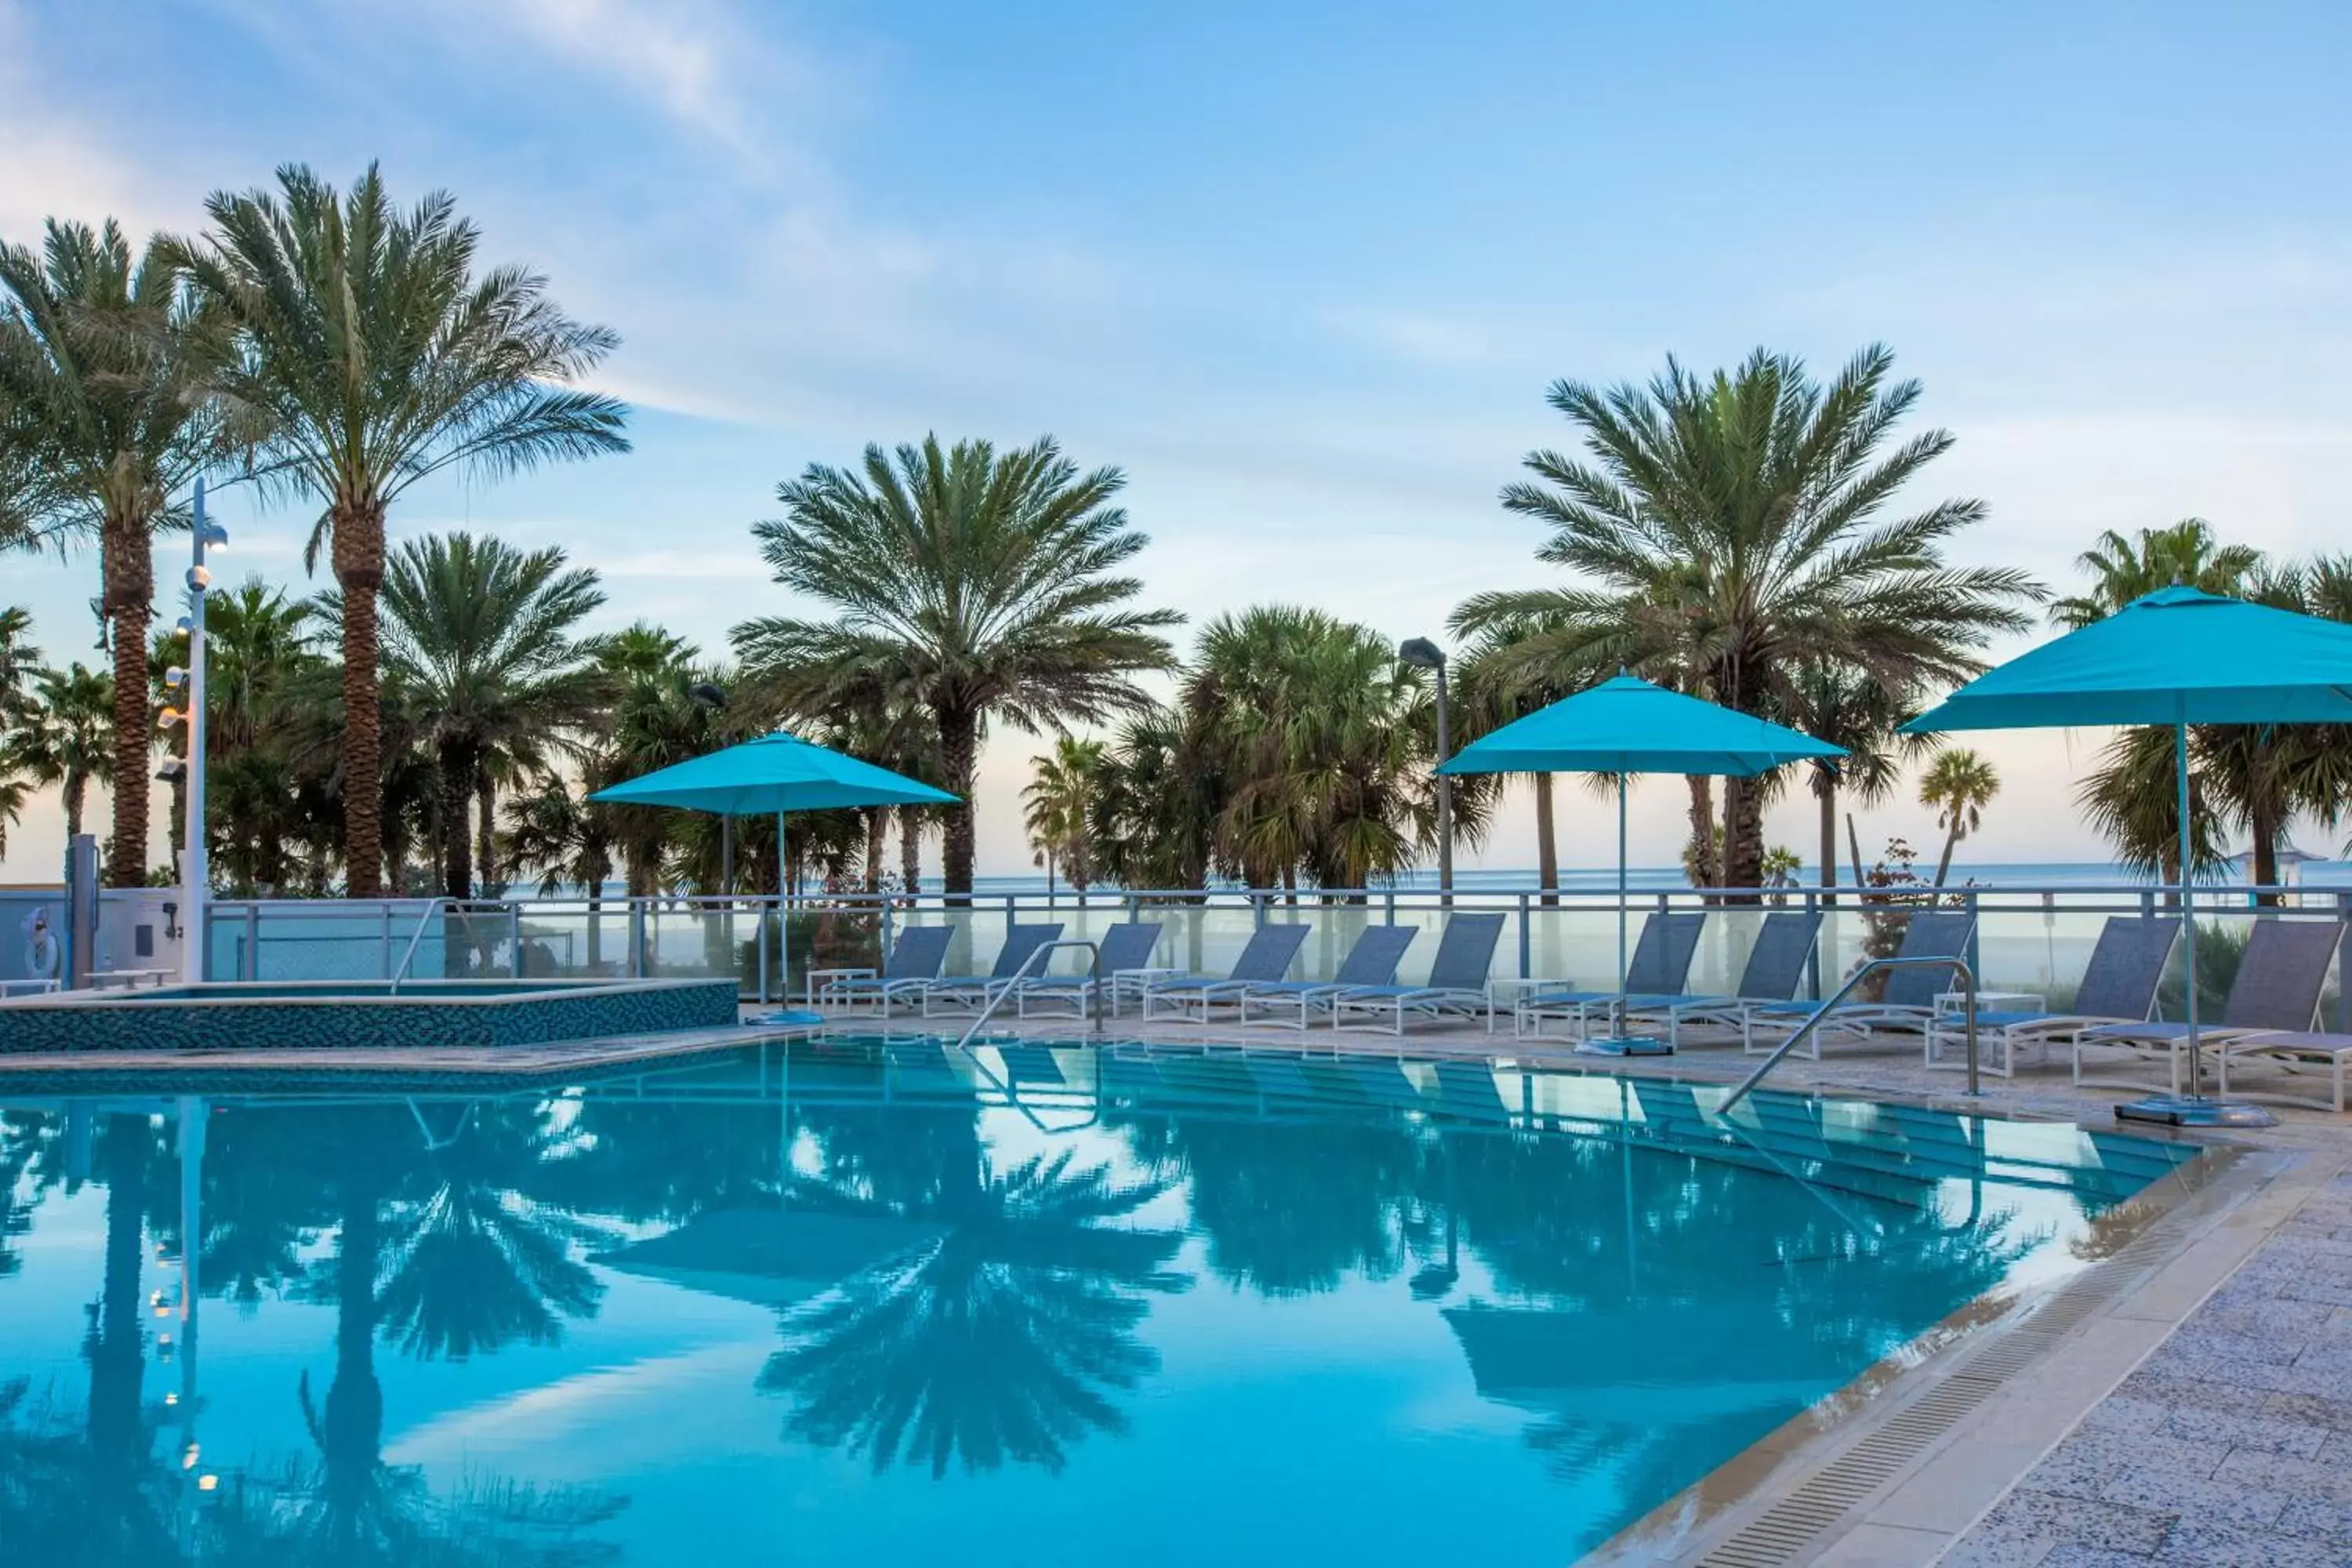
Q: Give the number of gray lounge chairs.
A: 12